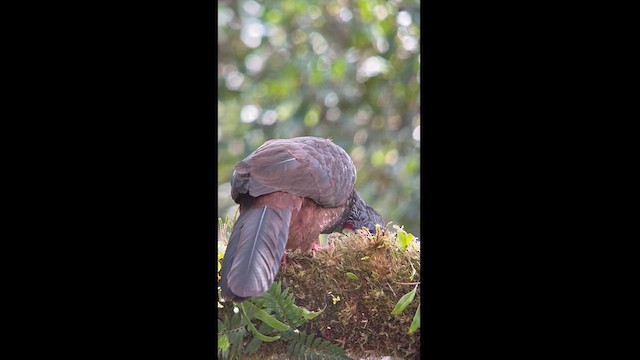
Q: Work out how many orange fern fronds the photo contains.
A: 0